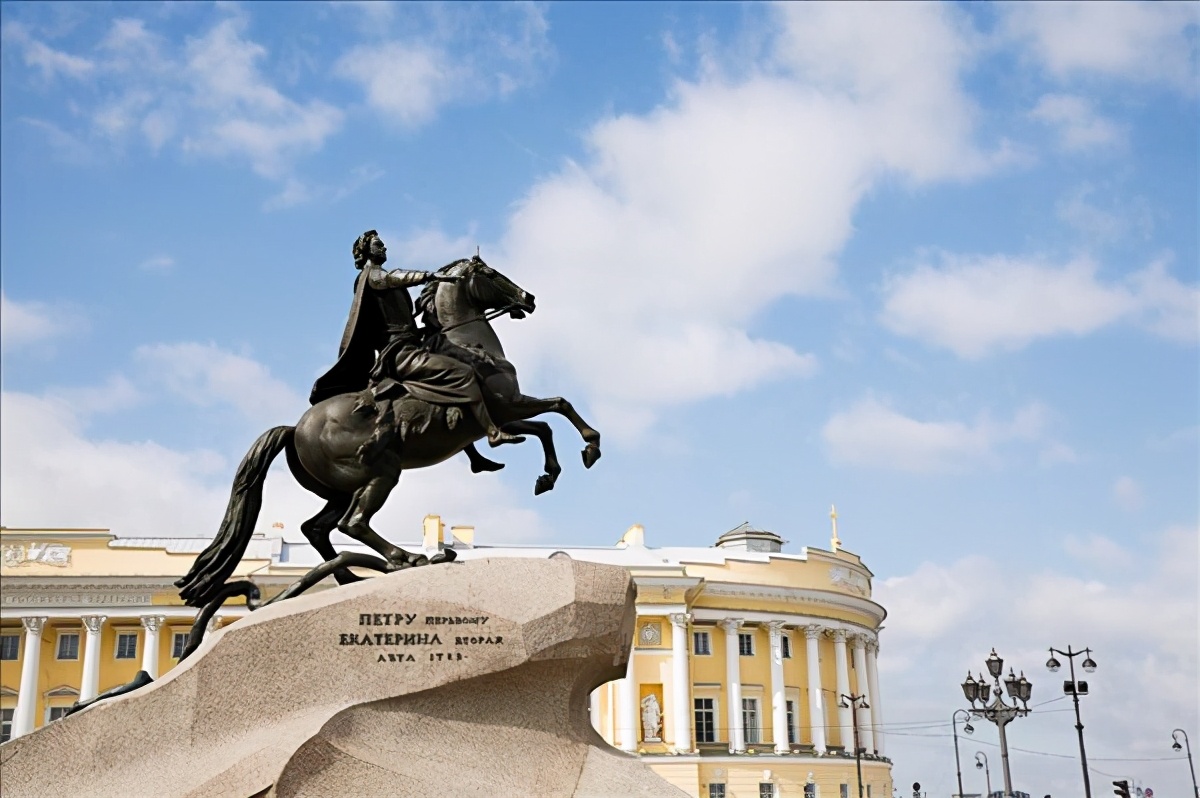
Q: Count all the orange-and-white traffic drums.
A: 0